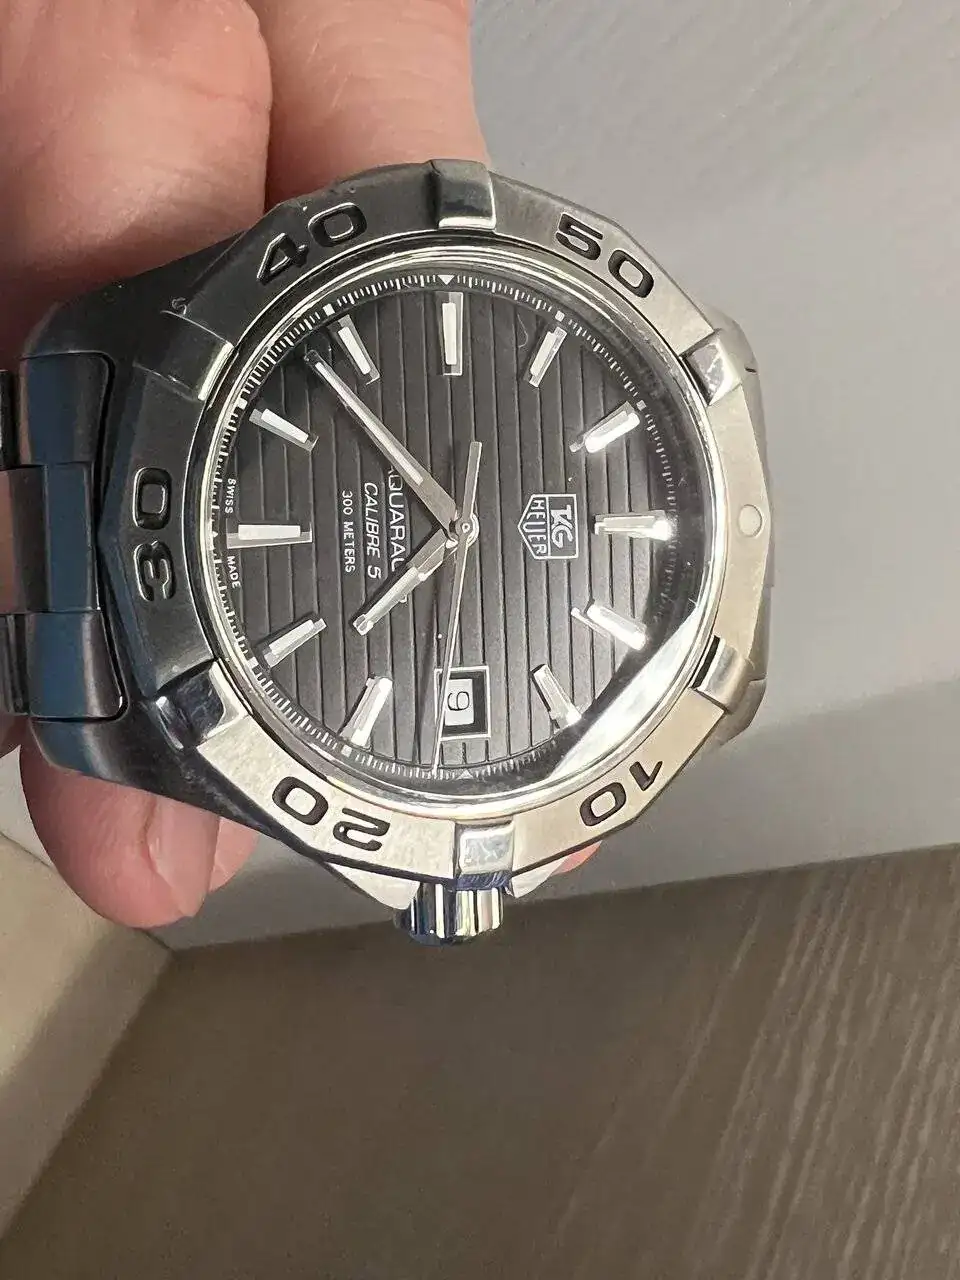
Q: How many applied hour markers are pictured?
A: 11